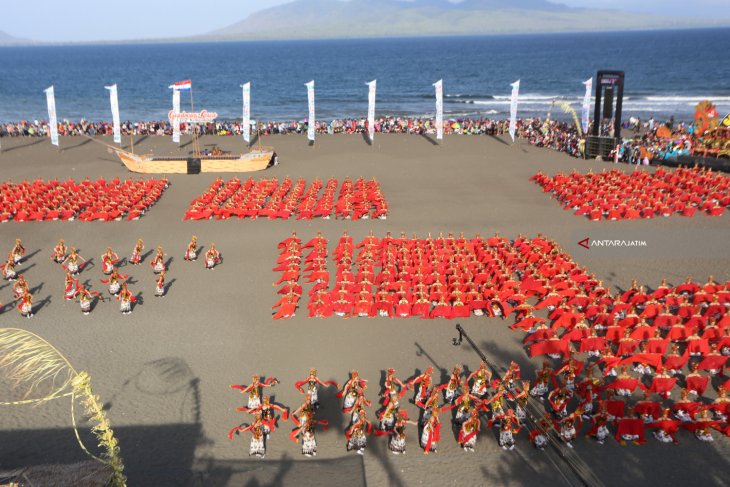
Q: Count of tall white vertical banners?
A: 9